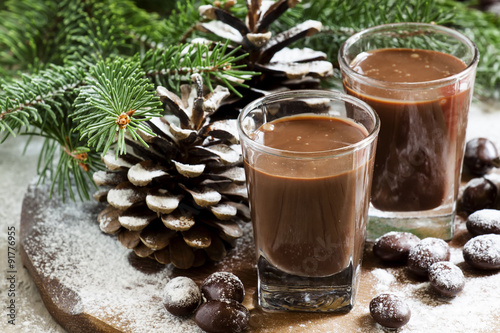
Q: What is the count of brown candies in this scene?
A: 11